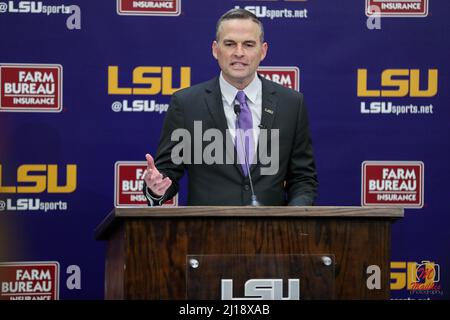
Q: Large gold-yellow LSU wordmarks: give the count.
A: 4